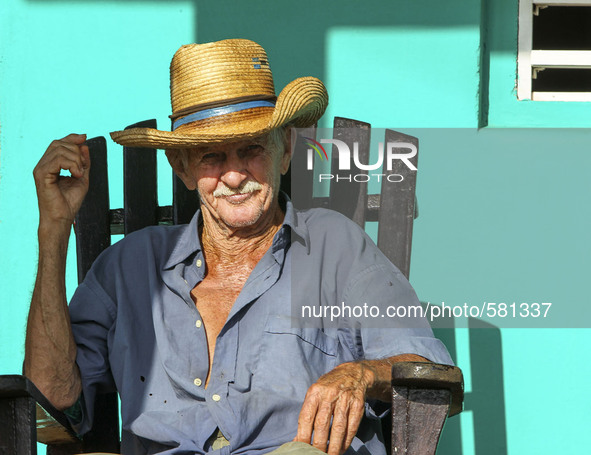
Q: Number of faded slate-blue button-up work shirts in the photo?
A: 1